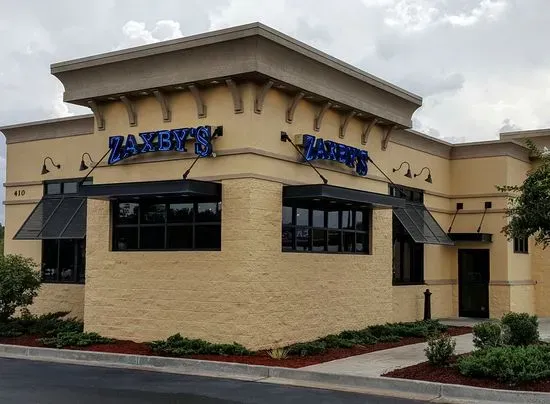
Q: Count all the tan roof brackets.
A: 11